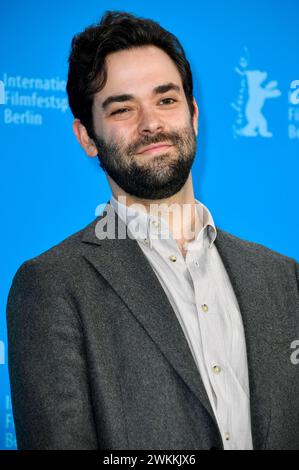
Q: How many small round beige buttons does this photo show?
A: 6